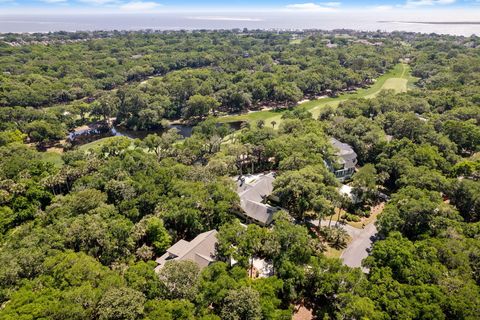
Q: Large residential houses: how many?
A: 3